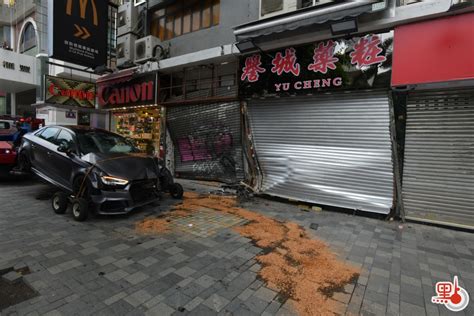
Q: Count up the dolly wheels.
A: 3